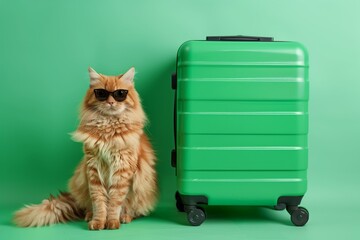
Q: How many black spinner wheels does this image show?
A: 2